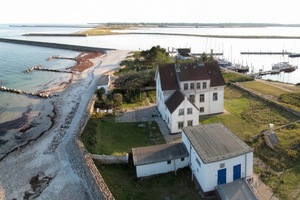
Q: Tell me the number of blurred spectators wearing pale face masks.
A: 0